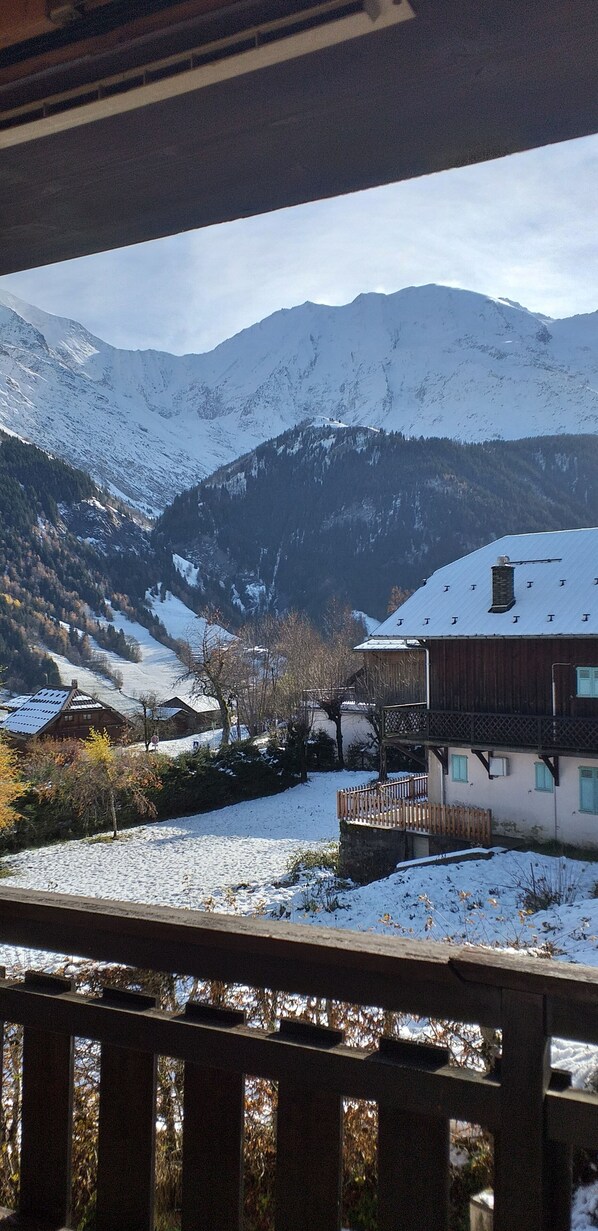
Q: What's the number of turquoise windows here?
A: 4